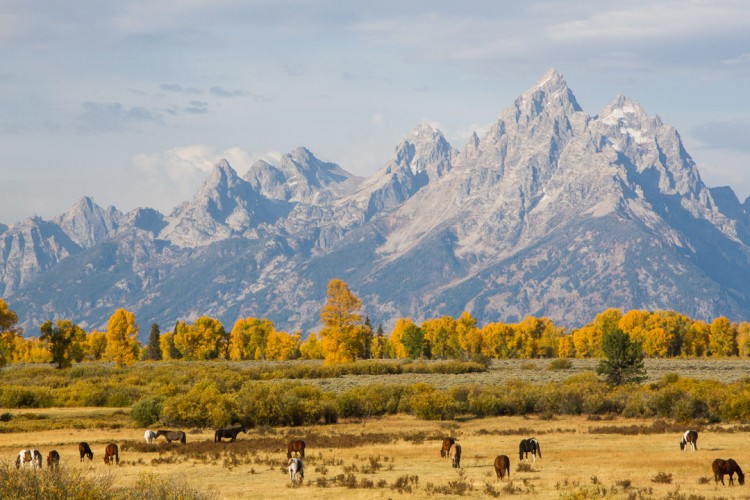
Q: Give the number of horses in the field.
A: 15